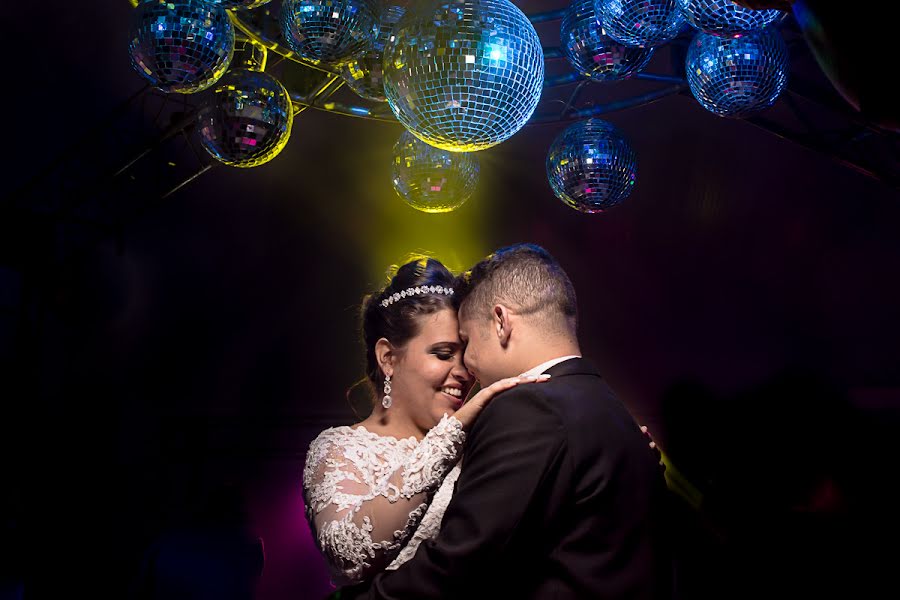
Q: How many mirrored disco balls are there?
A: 12